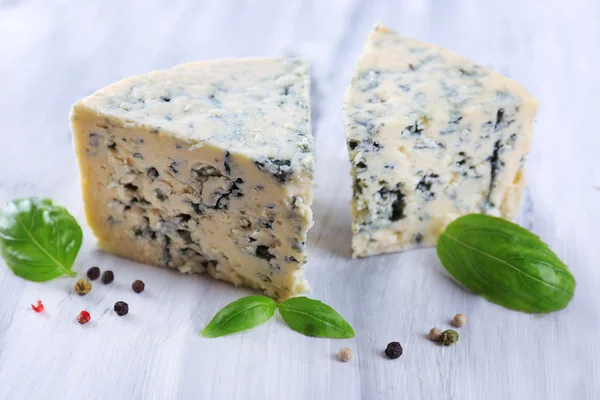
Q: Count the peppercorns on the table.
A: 12